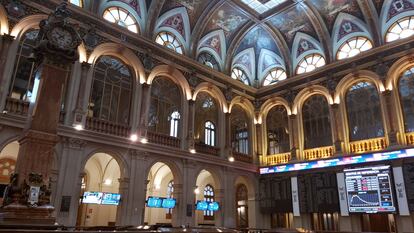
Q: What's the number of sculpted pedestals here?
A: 1